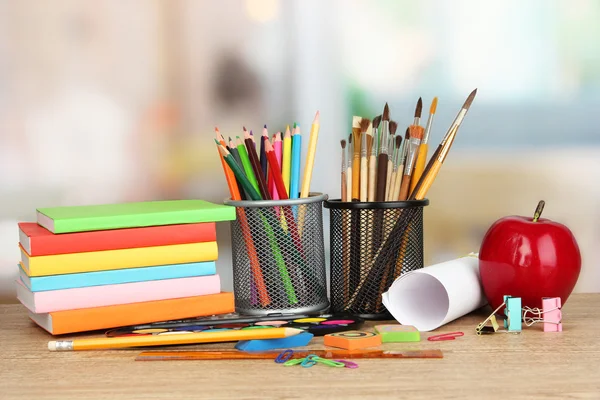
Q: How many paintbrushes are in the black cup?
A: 15